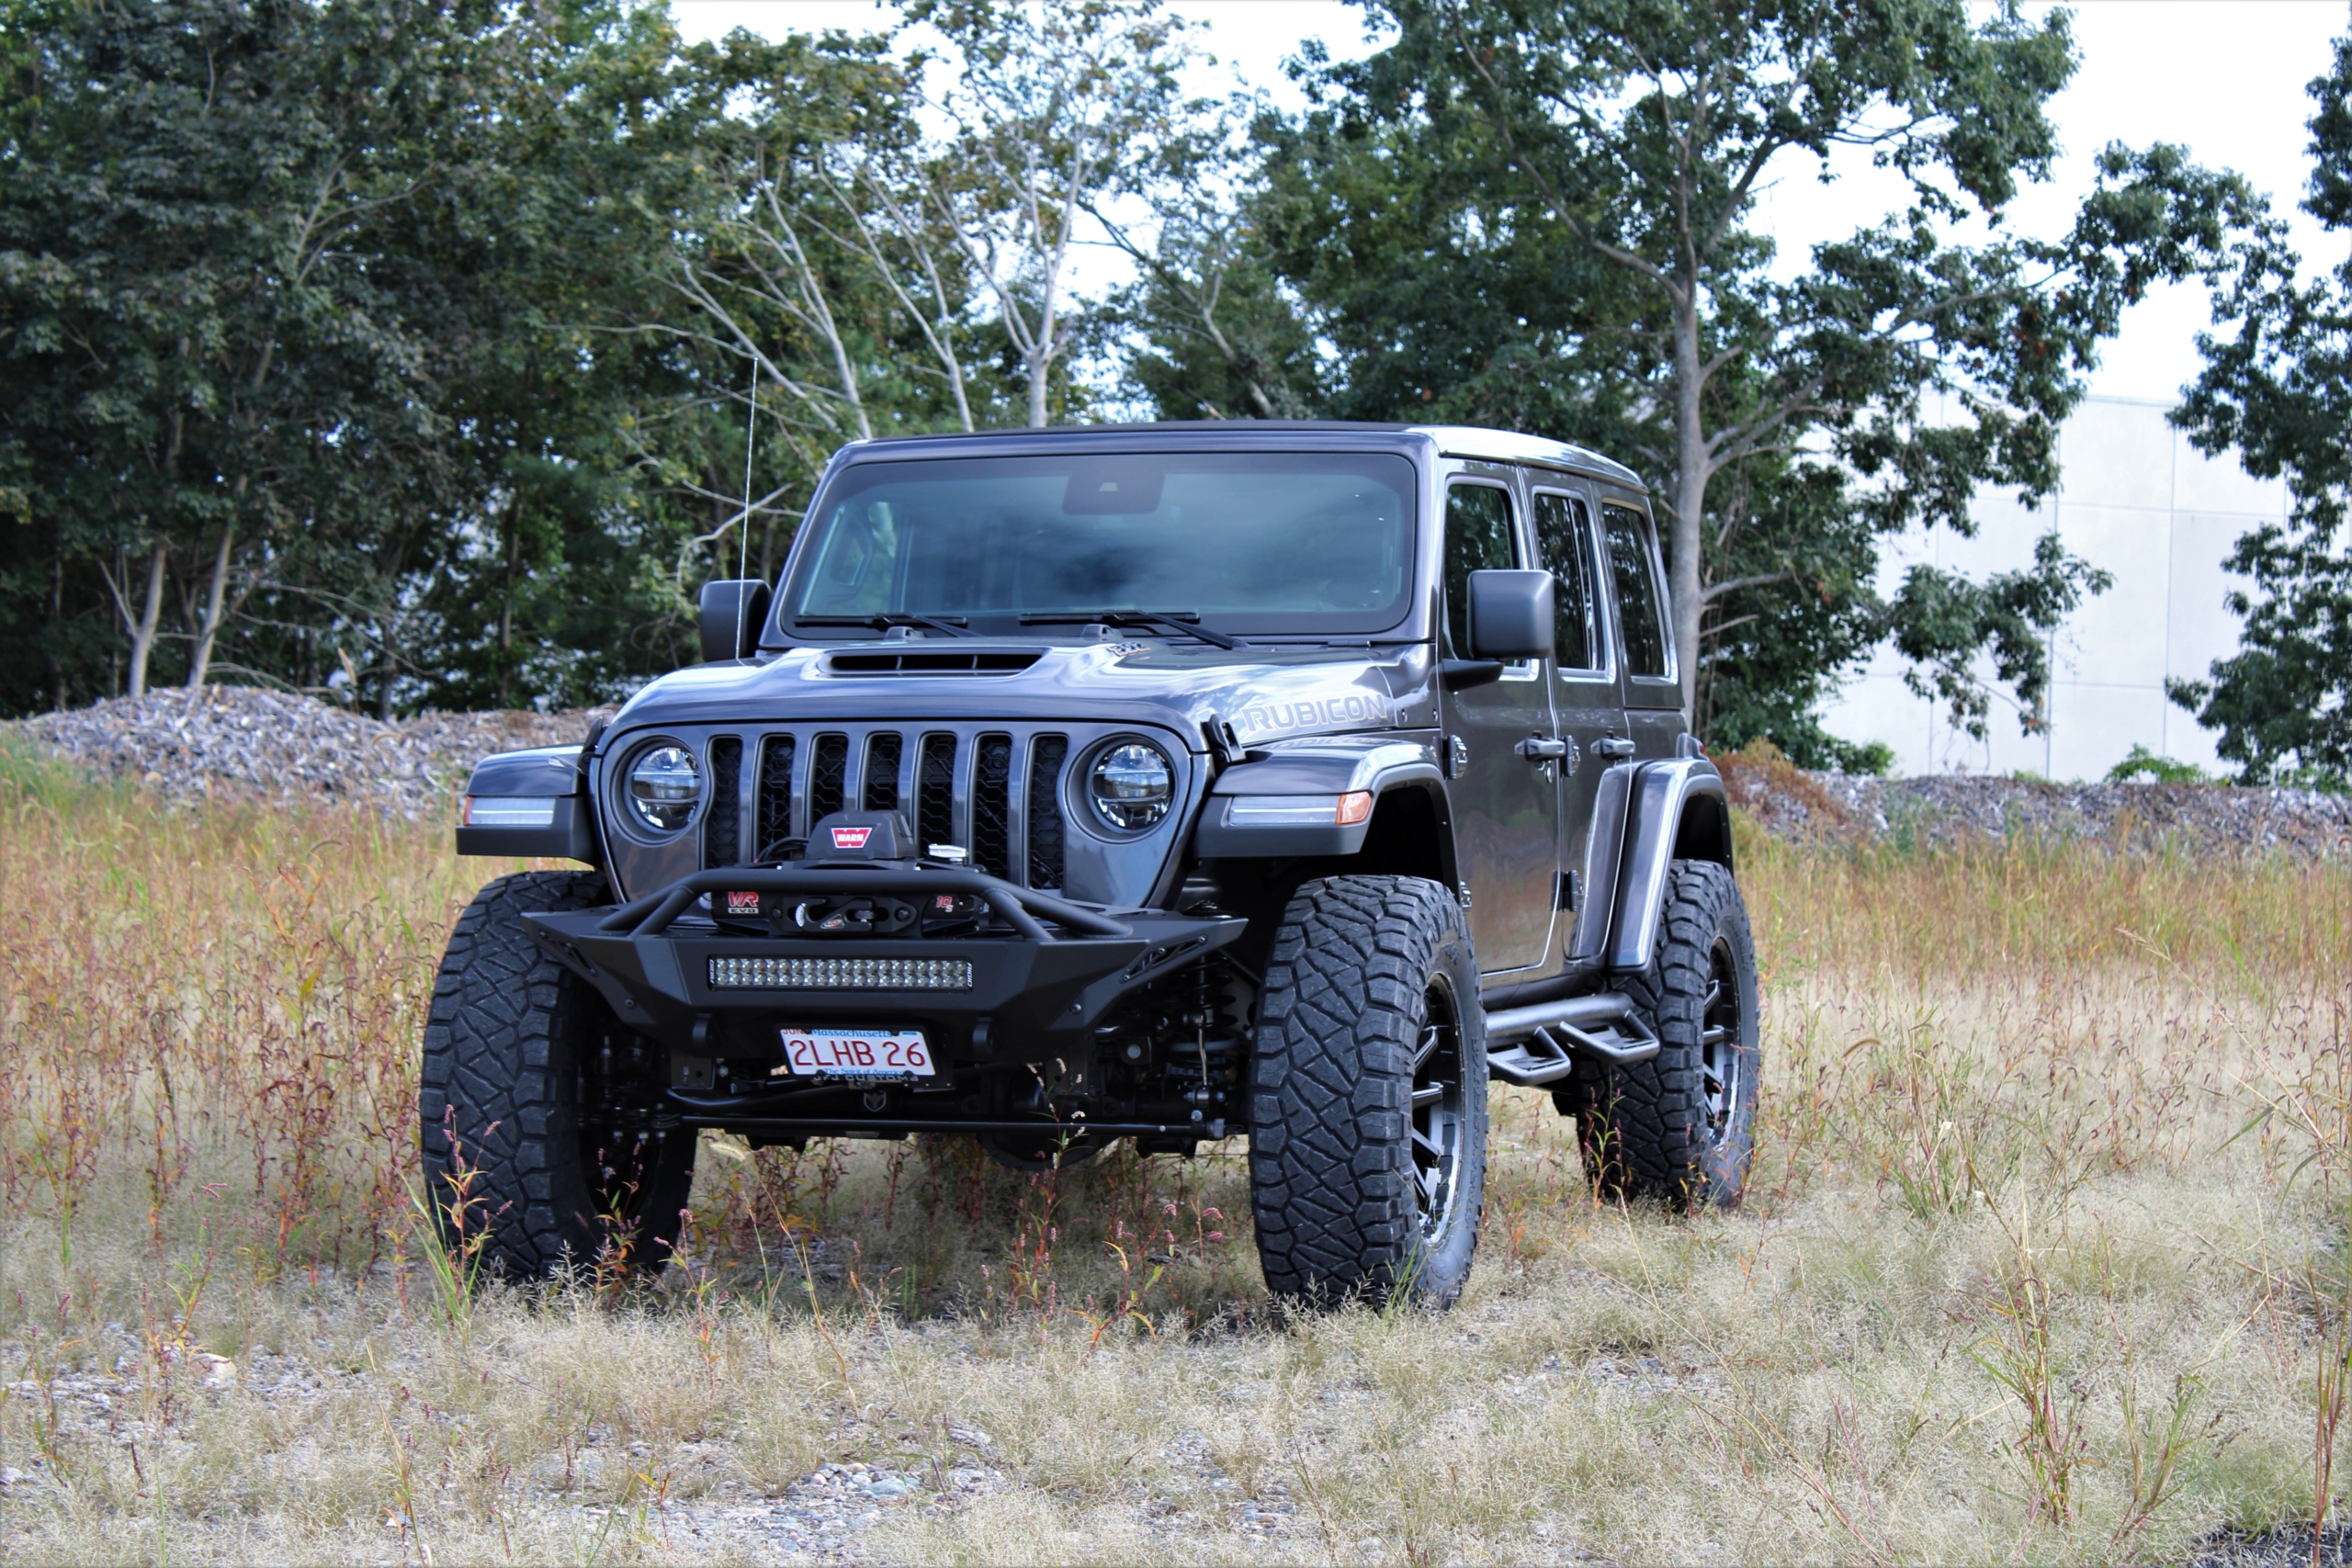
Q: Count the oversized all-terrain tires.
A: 3